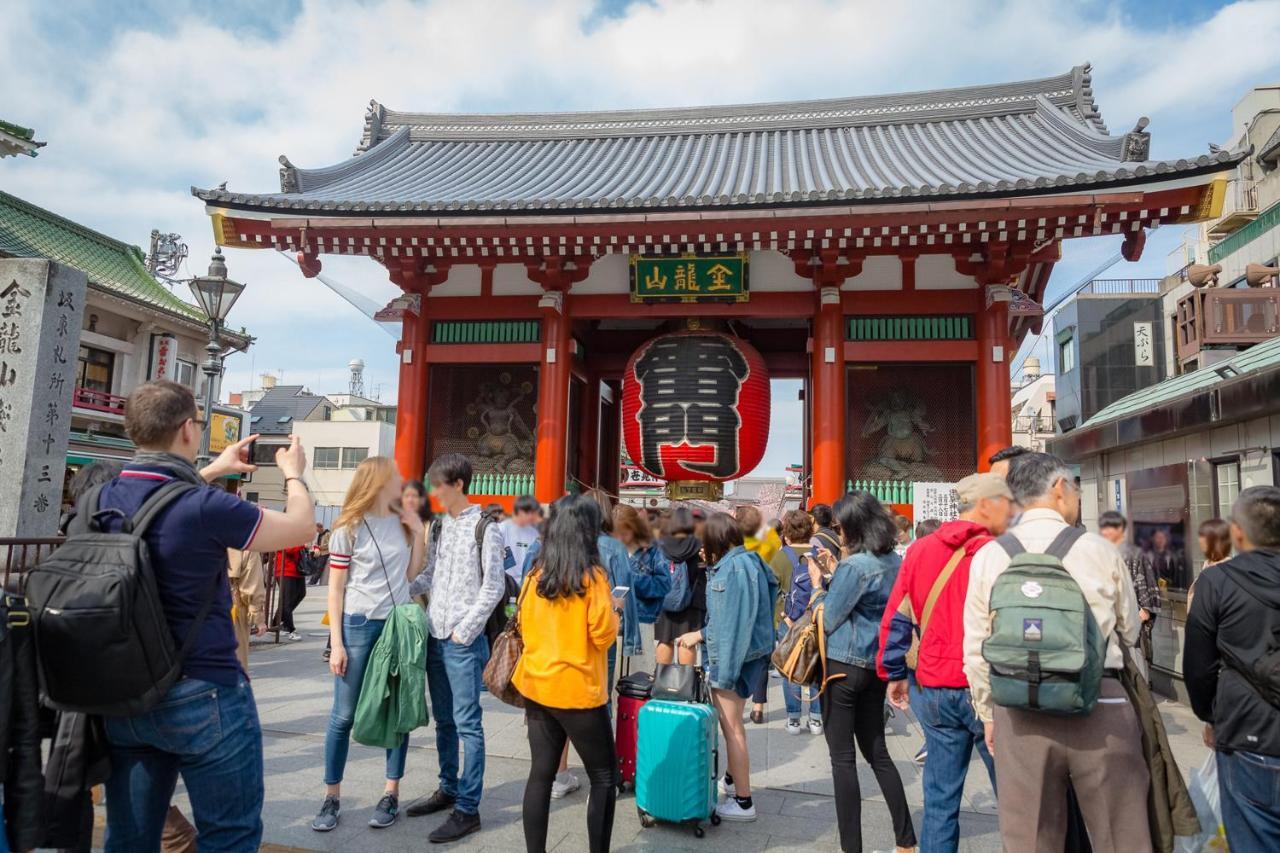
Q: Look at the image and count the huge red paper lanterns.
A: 1